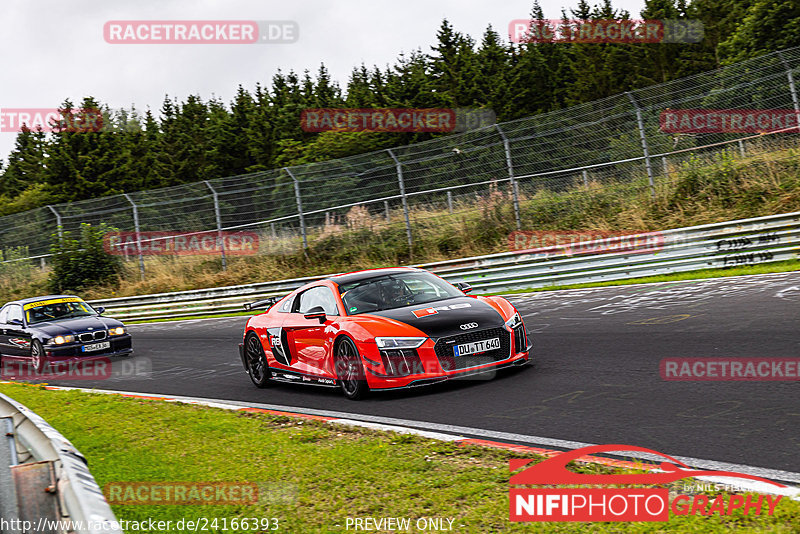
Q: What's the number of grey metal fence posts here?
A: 8